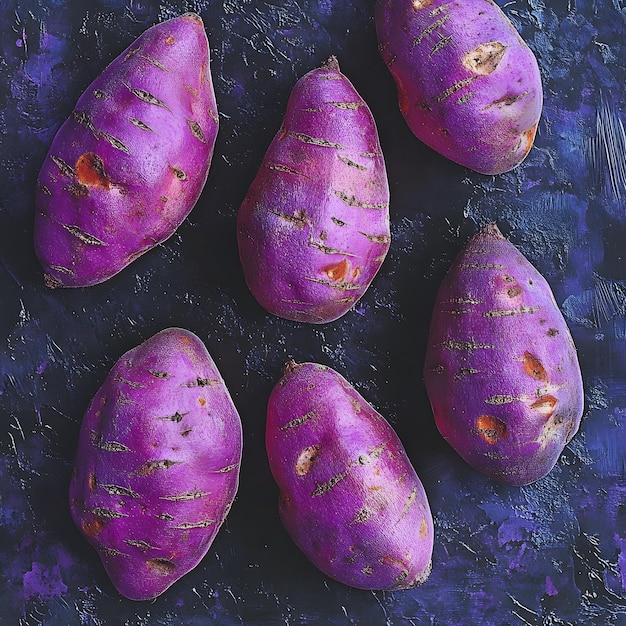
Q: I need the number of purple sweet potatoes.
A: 6